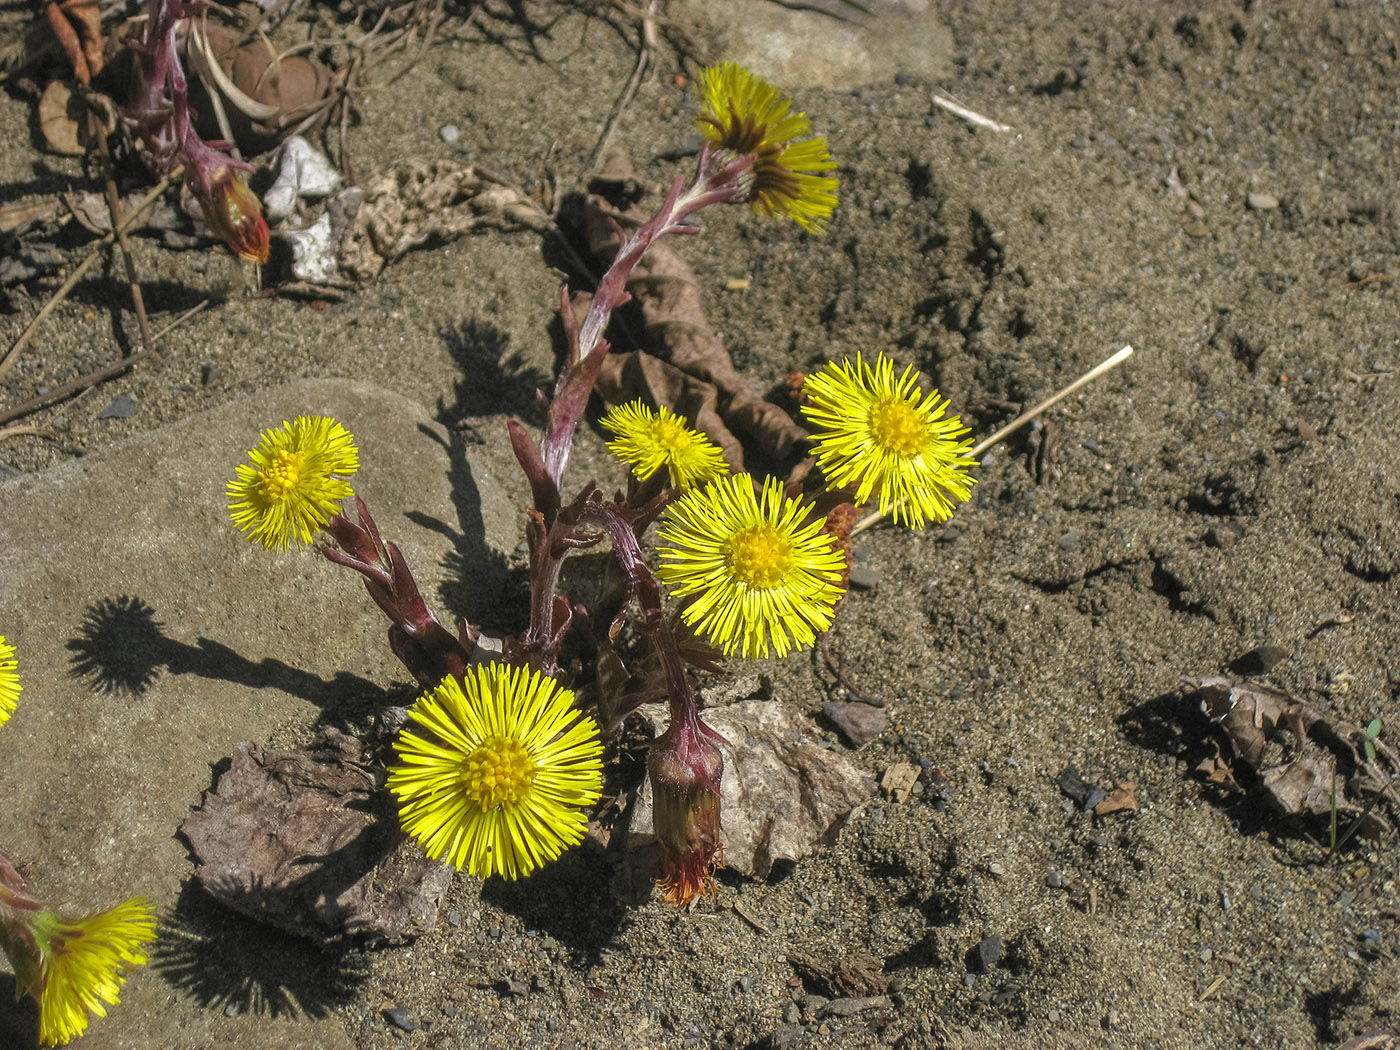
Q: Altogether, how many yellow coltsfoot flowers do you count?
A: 8